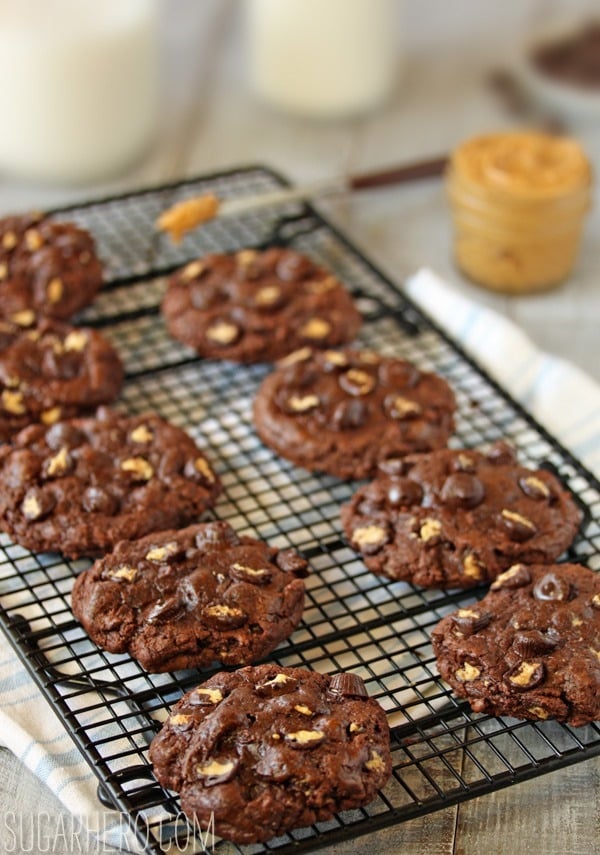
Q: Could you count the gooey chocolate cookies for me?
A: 9